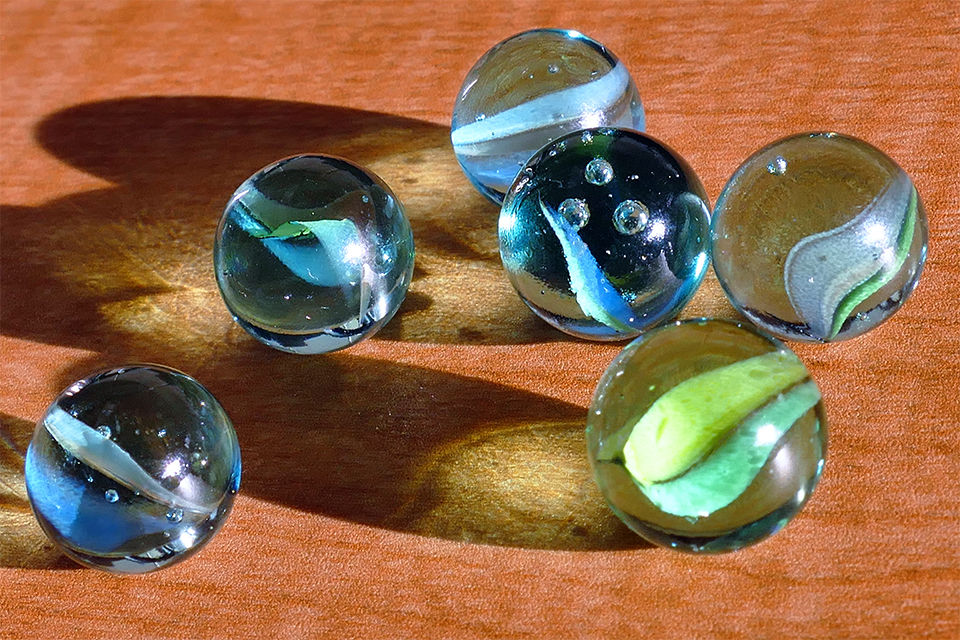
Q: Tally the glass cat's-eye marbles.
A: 6